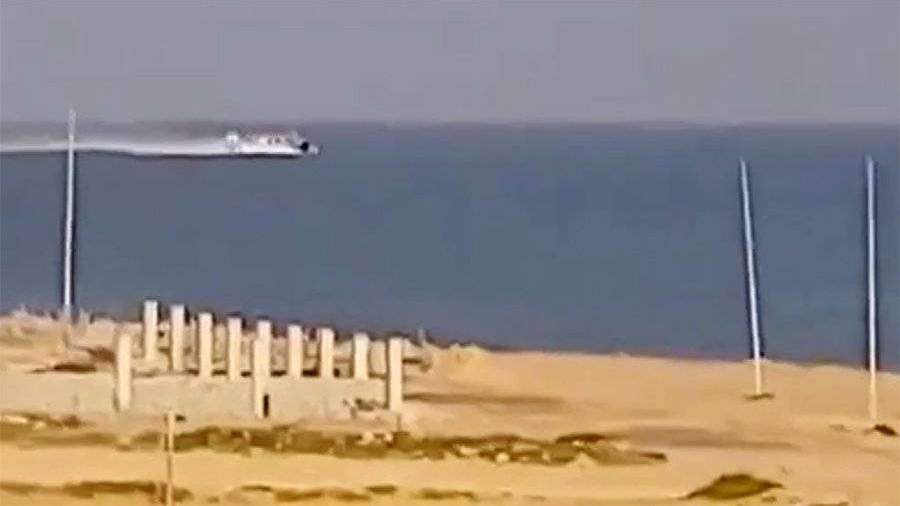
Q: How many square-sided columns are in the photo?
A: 11